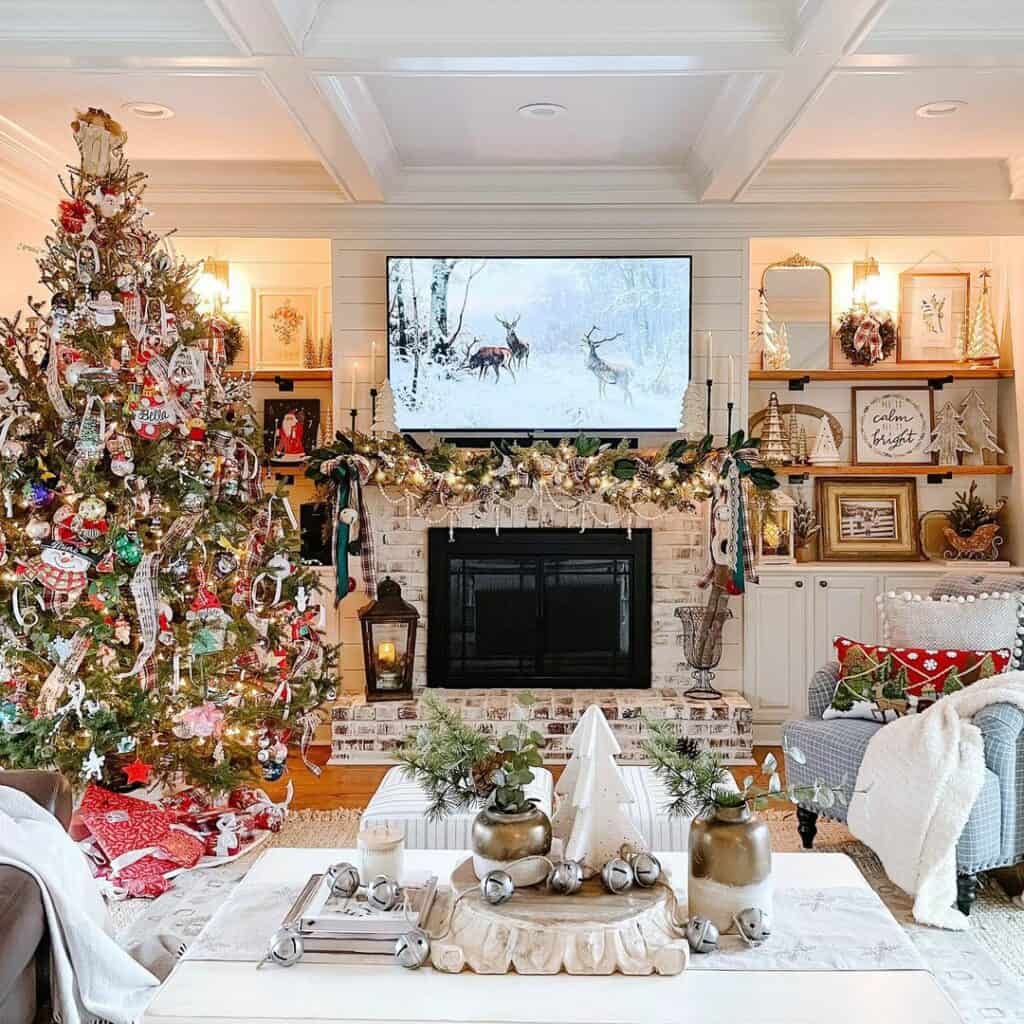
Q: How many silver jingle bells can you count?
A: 10